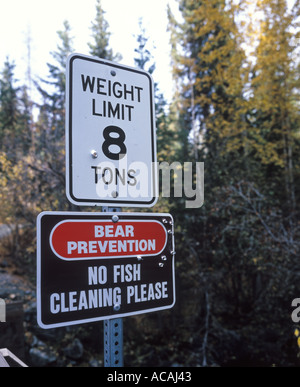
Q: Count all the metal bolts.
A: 4